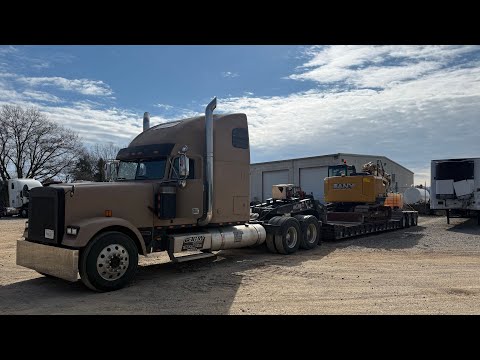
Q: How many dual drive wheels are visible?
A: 2